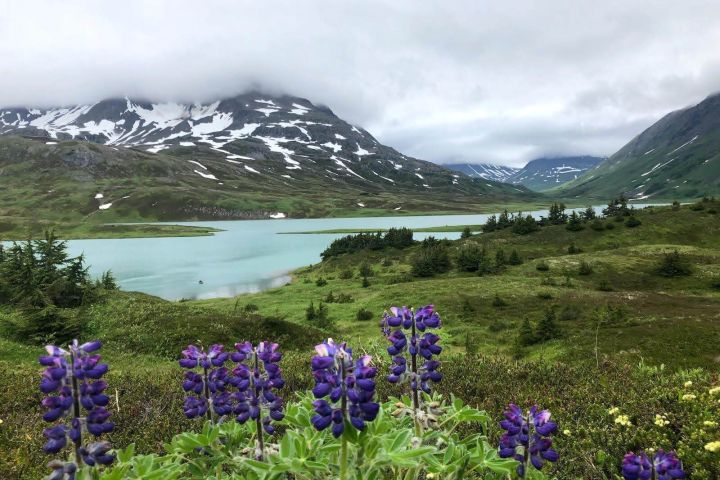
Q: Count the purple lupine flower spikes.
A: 7